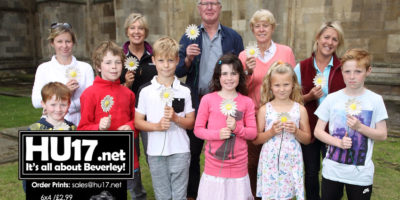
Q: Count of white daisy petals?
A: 11